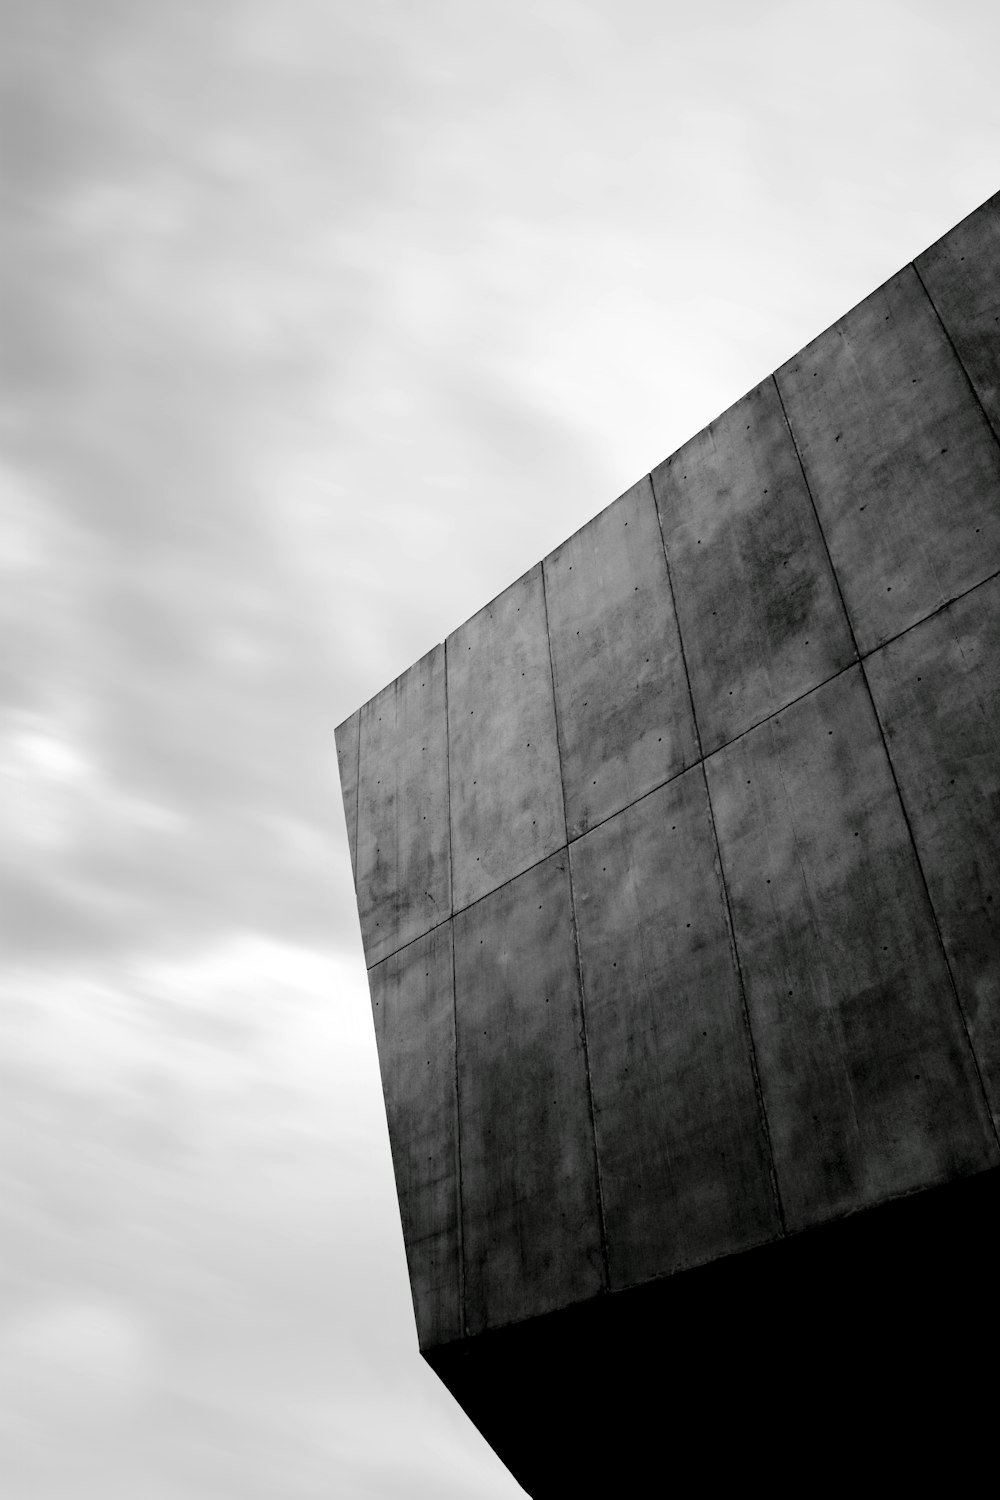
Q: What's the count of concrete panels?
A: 12